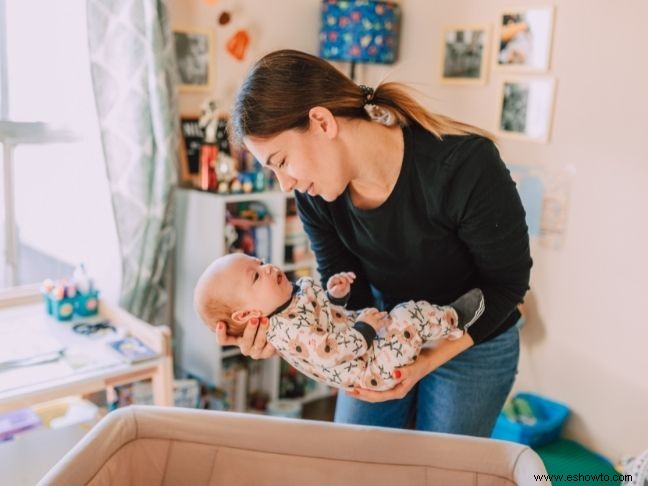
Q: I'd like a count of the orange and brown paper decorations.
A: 3